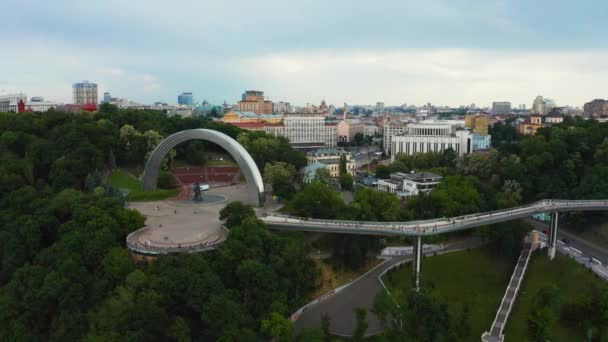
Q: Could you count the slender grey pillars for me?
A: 2